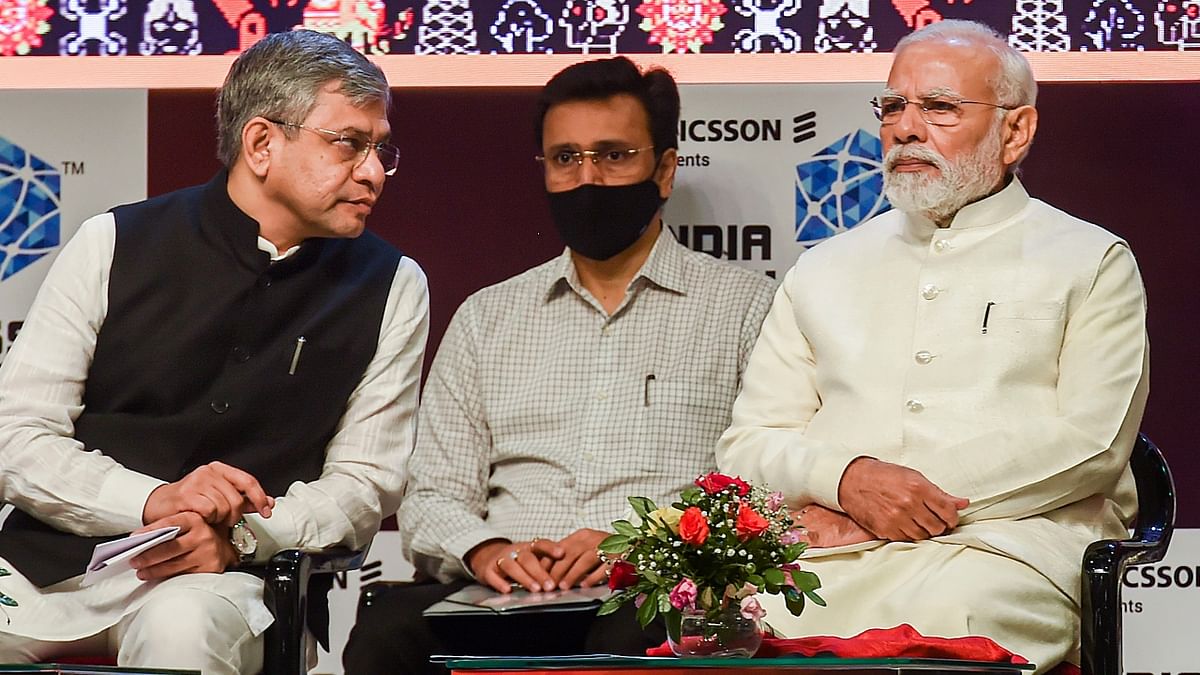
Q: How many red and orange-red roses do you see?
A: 4